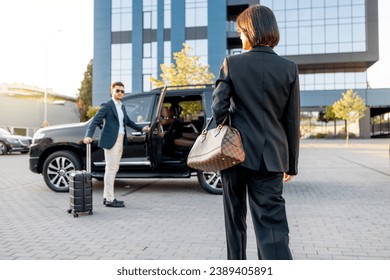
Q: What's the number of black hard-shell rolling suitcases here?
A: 1